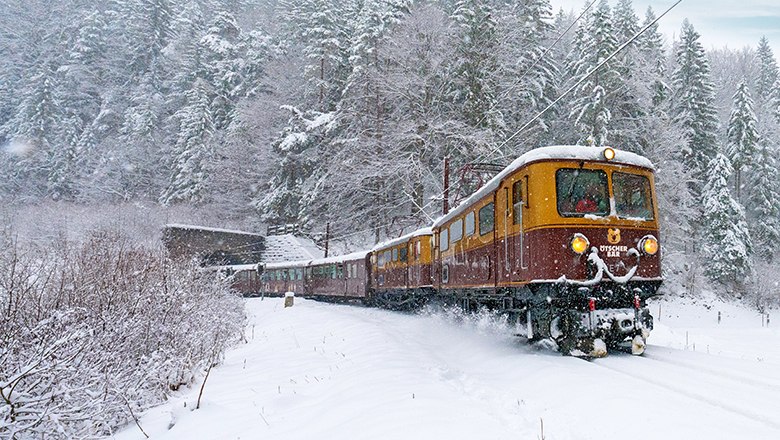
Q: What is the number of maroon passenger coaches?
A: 3